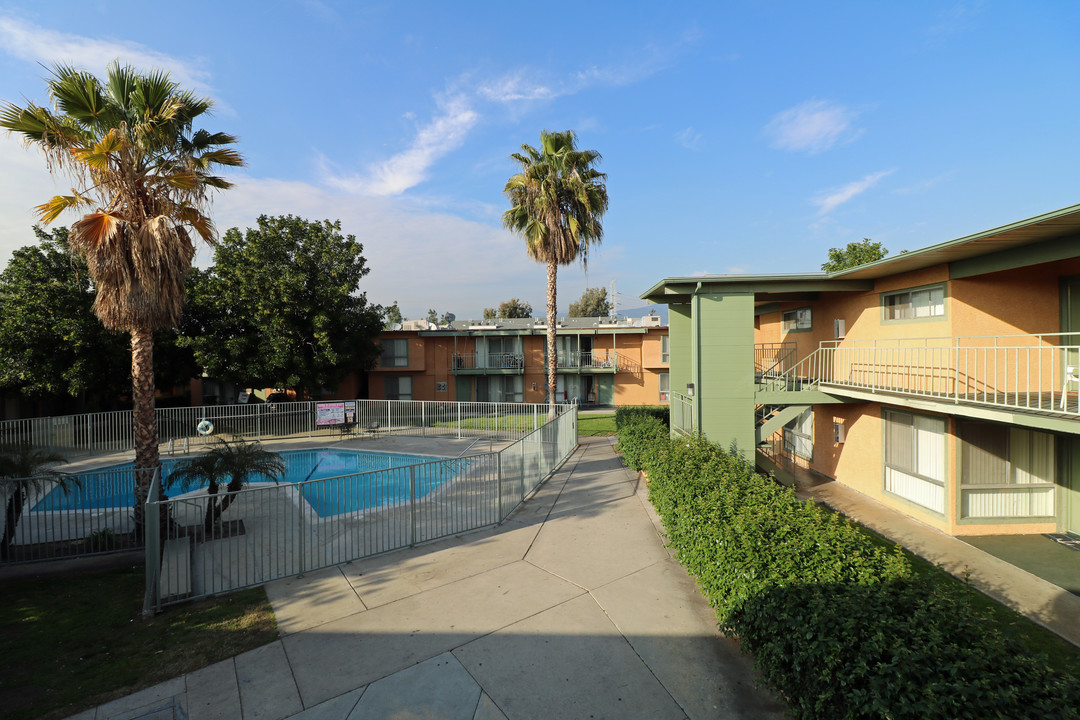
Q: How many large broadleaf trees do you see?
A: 2